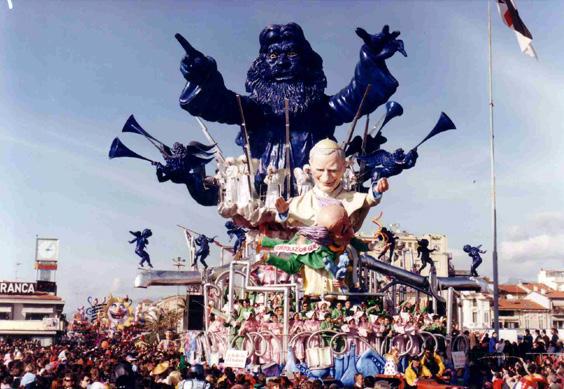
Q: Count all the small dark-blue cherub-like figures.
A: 6